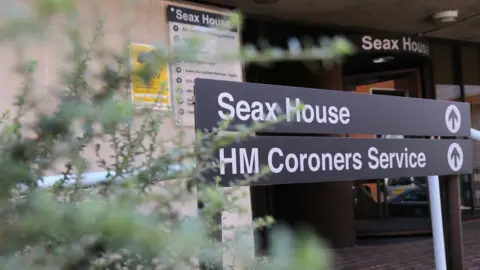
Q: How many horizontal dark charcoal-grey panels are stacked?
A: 2